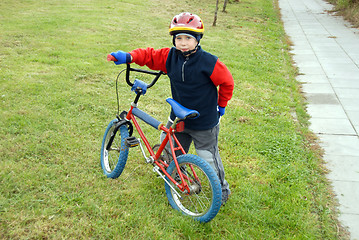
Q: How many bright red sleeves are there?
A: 2